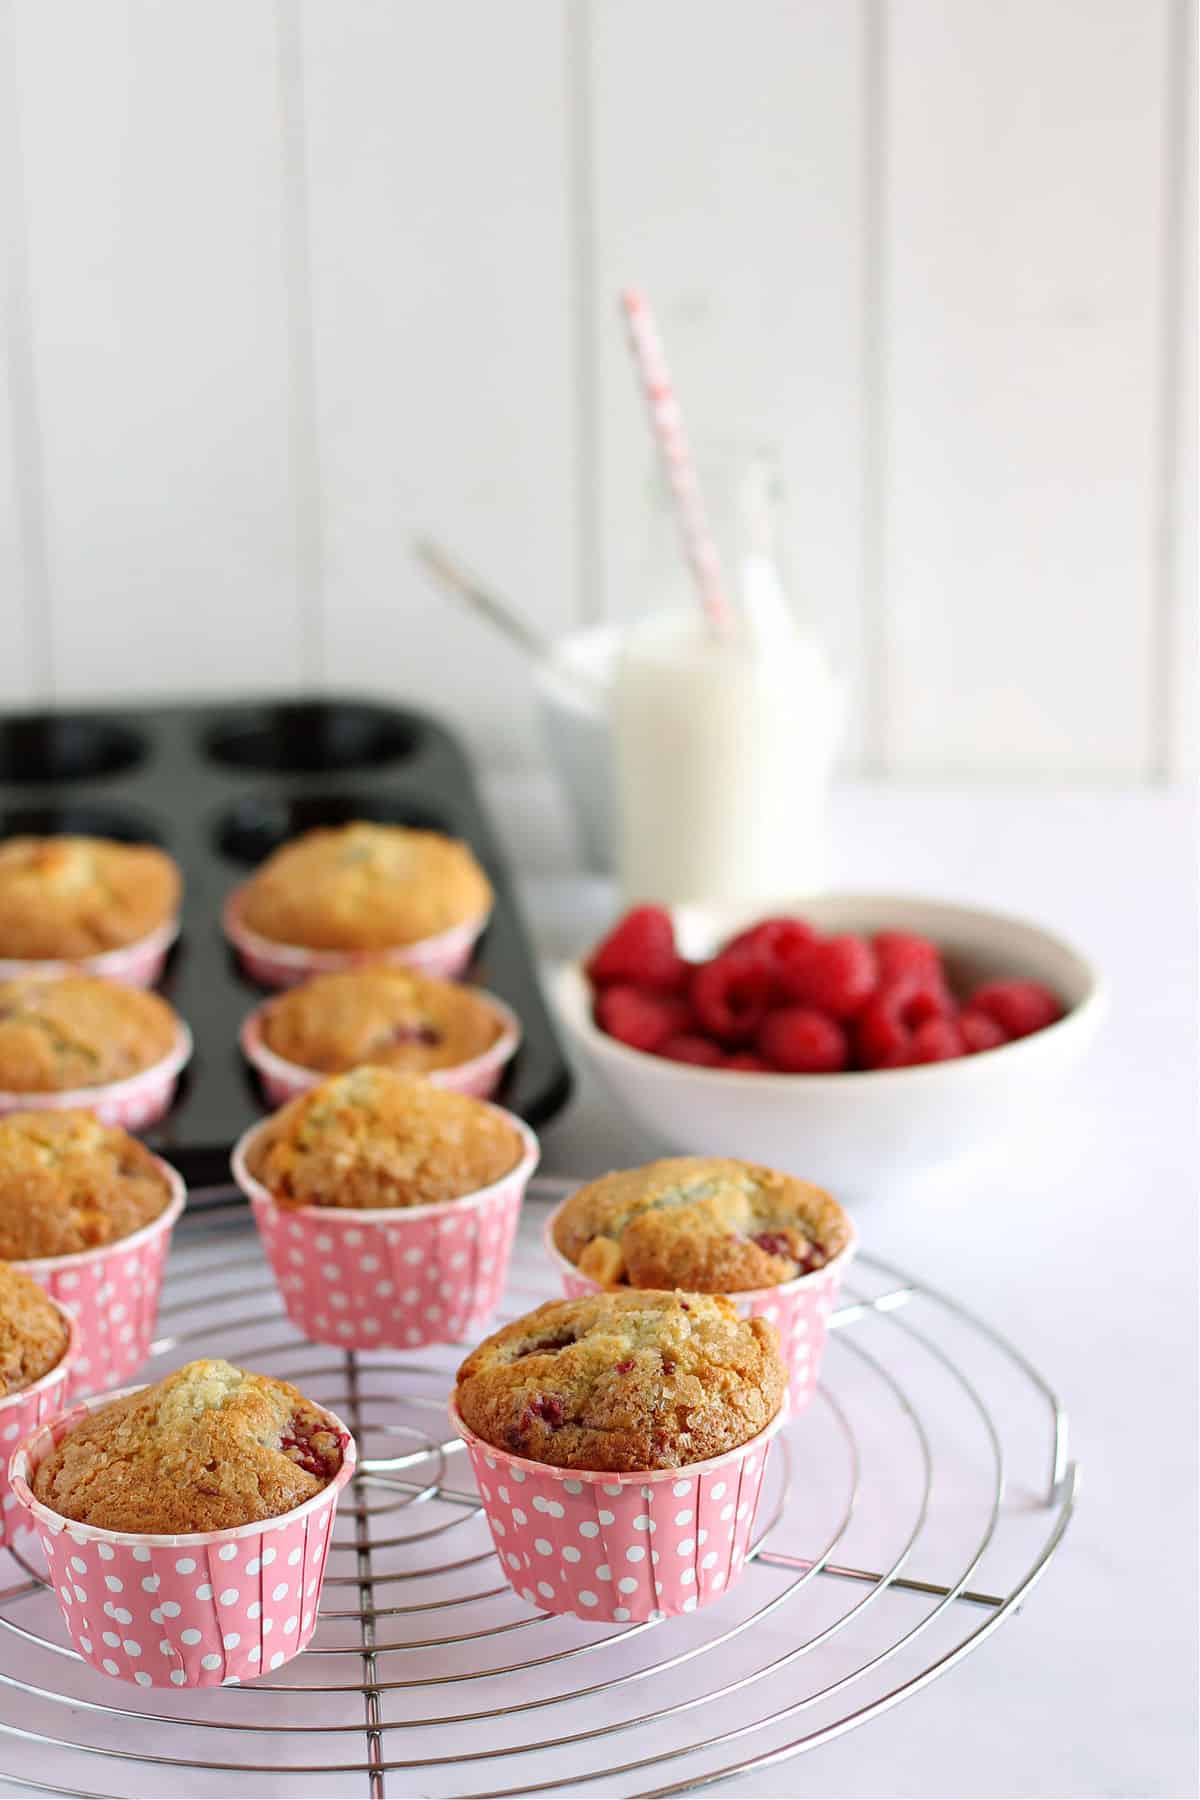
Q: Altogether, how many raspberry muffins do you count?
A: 10